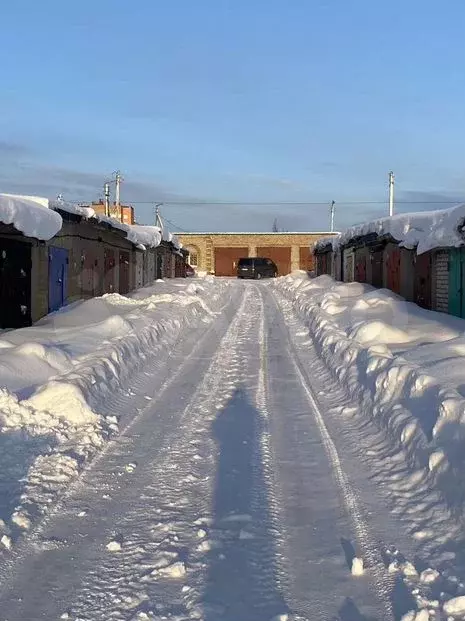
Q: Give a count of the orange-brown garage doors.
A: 3